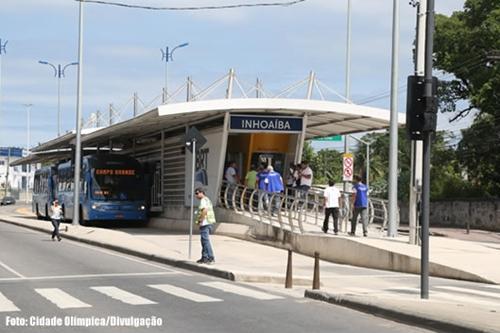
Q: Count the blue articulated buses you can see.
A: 1